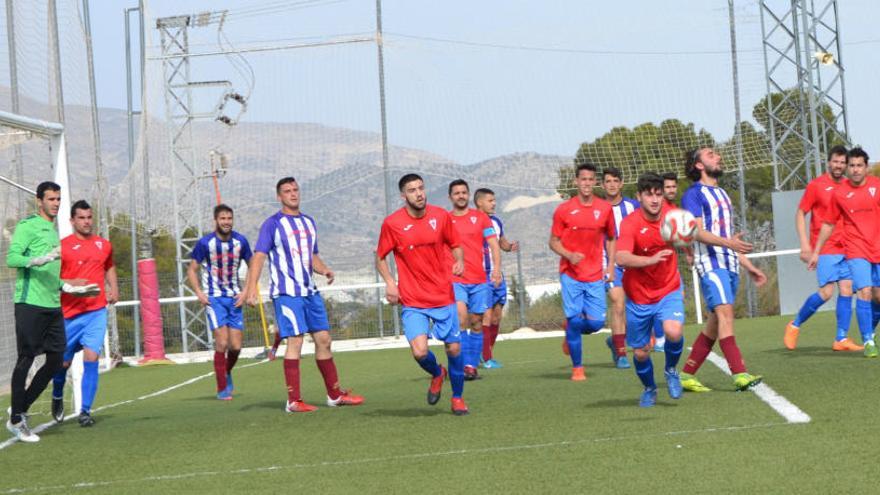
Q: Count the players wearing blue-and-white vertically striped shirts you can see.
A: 5